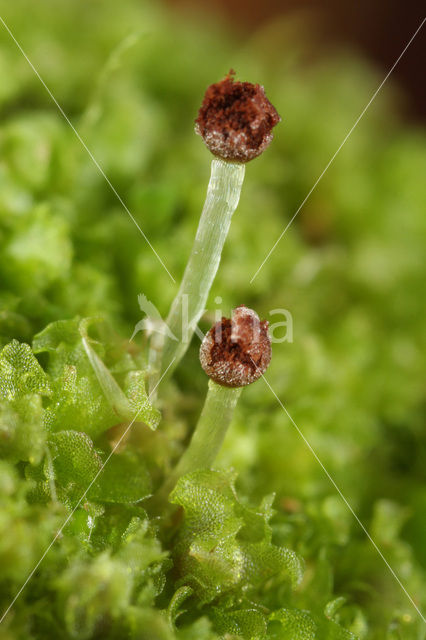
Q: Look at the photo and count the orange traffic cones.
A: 0